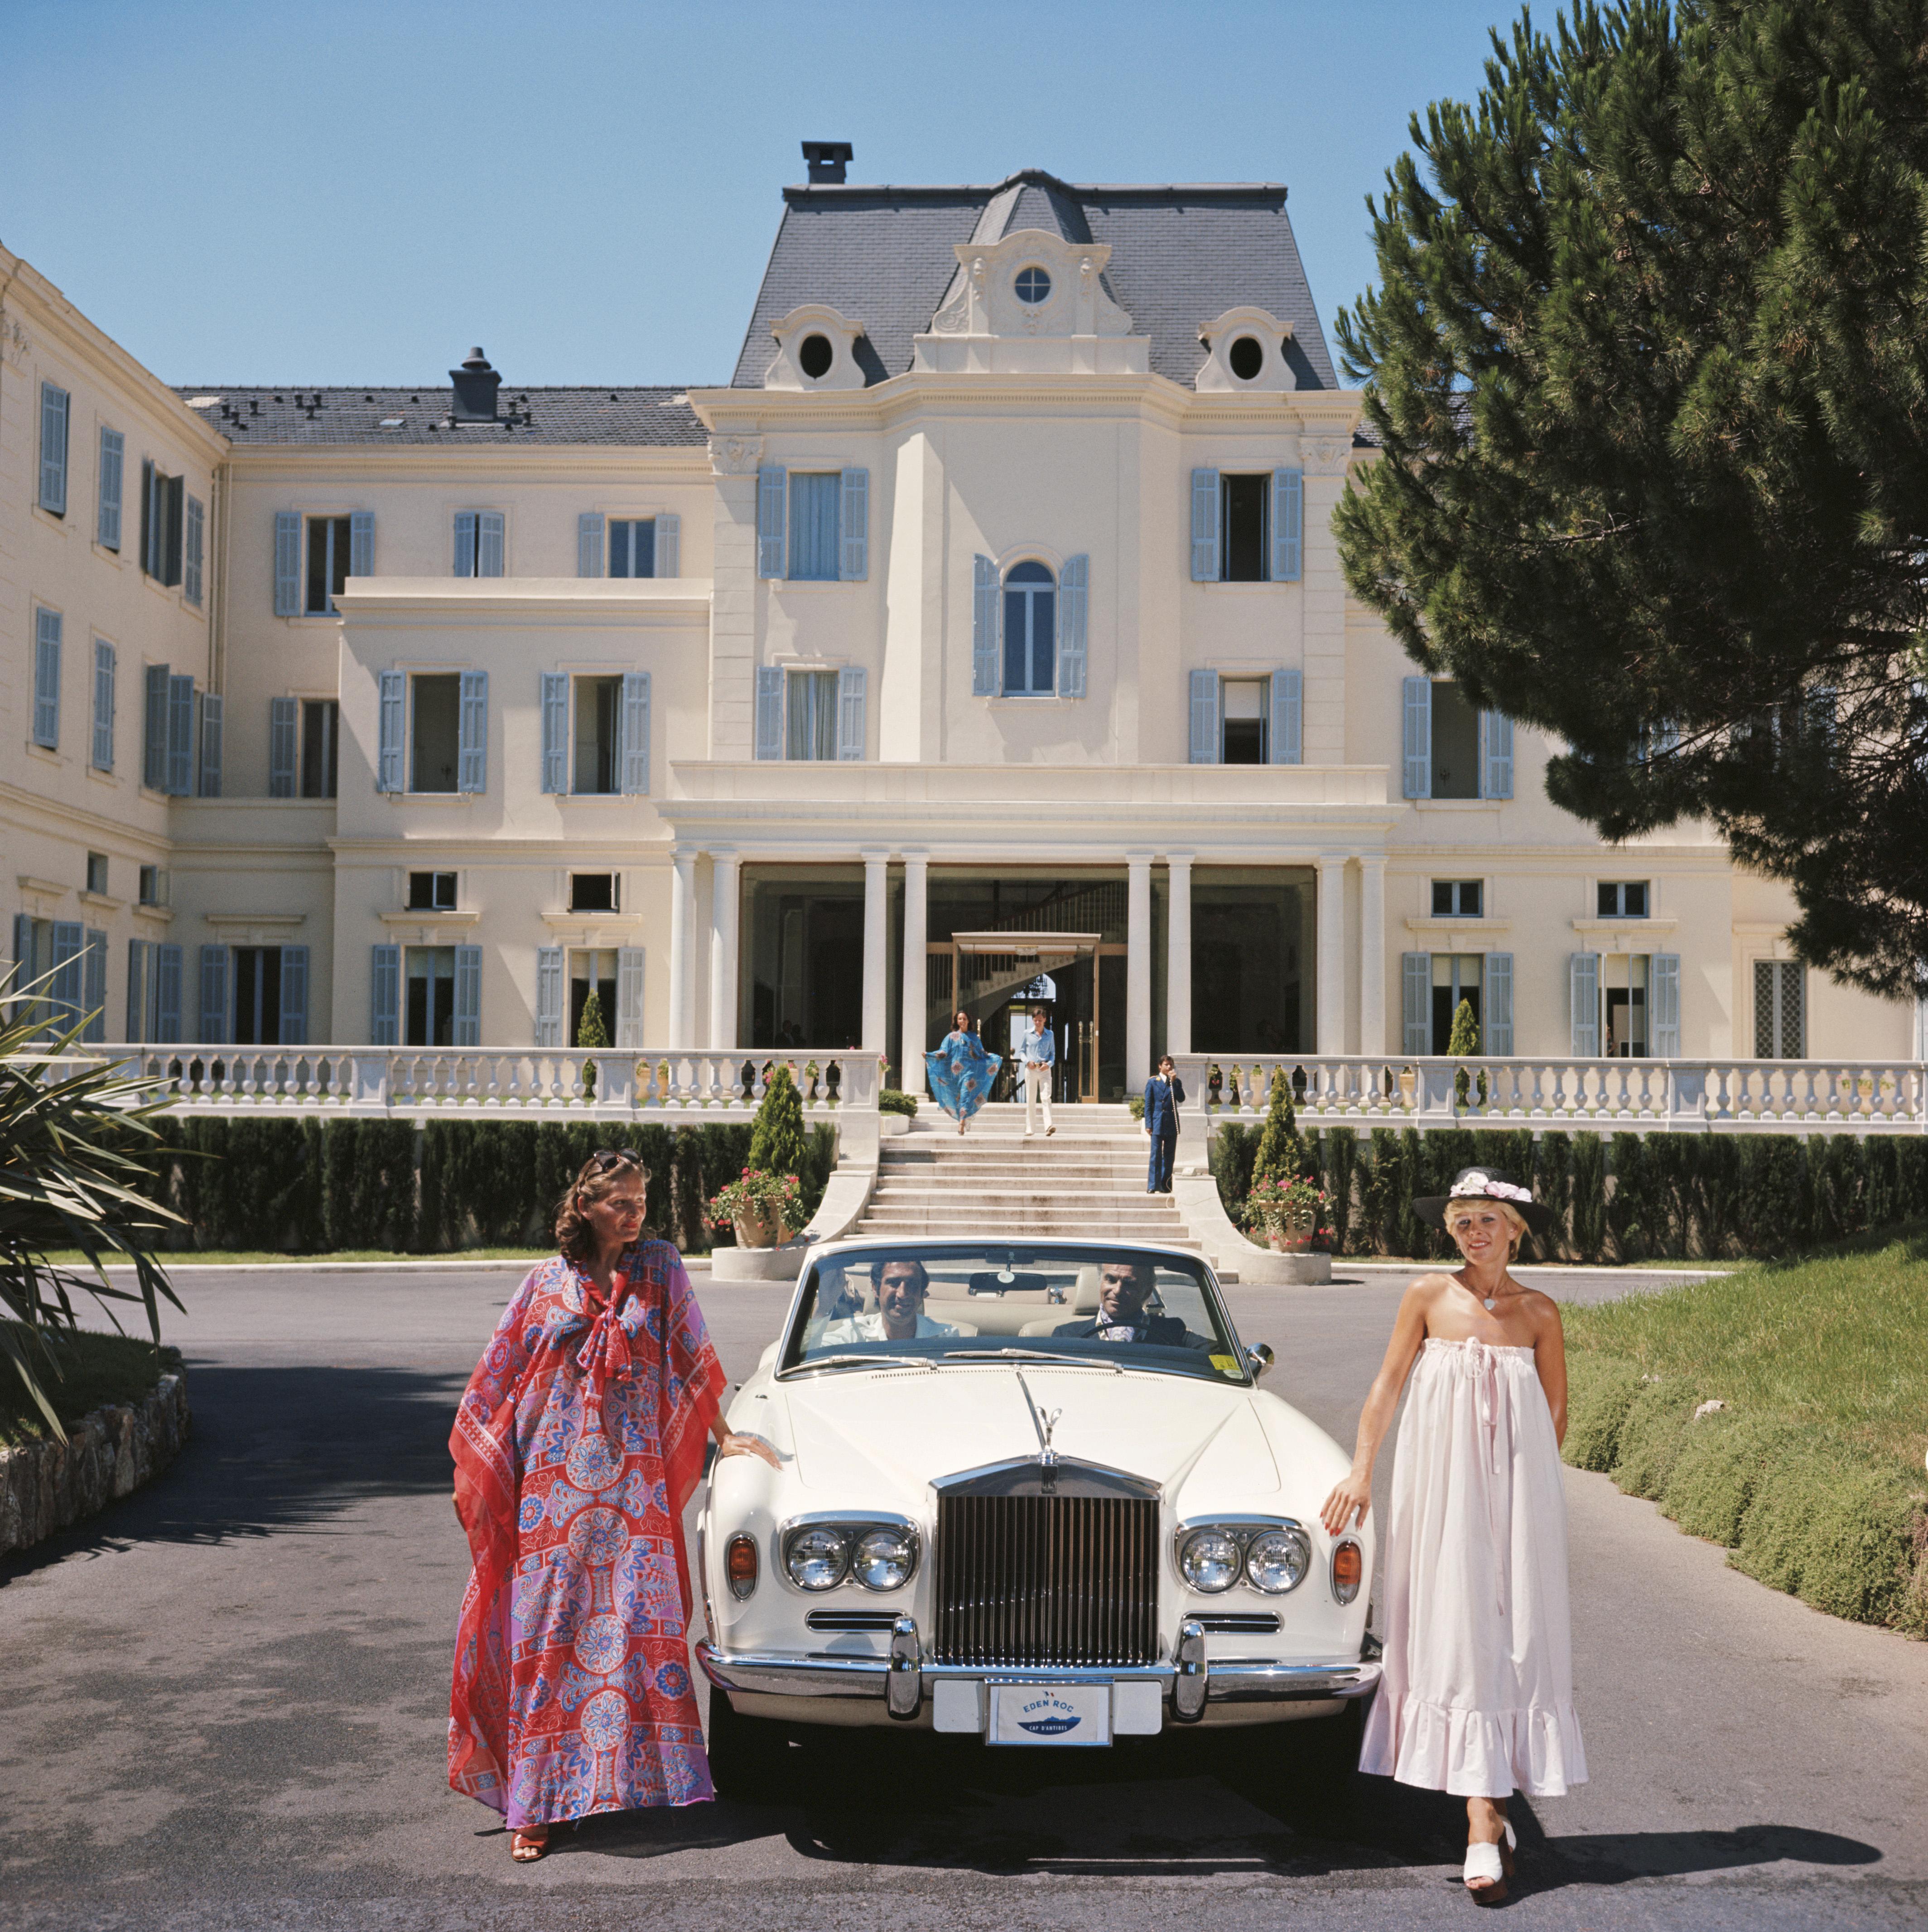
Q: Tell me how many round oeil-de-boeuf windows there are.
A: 3